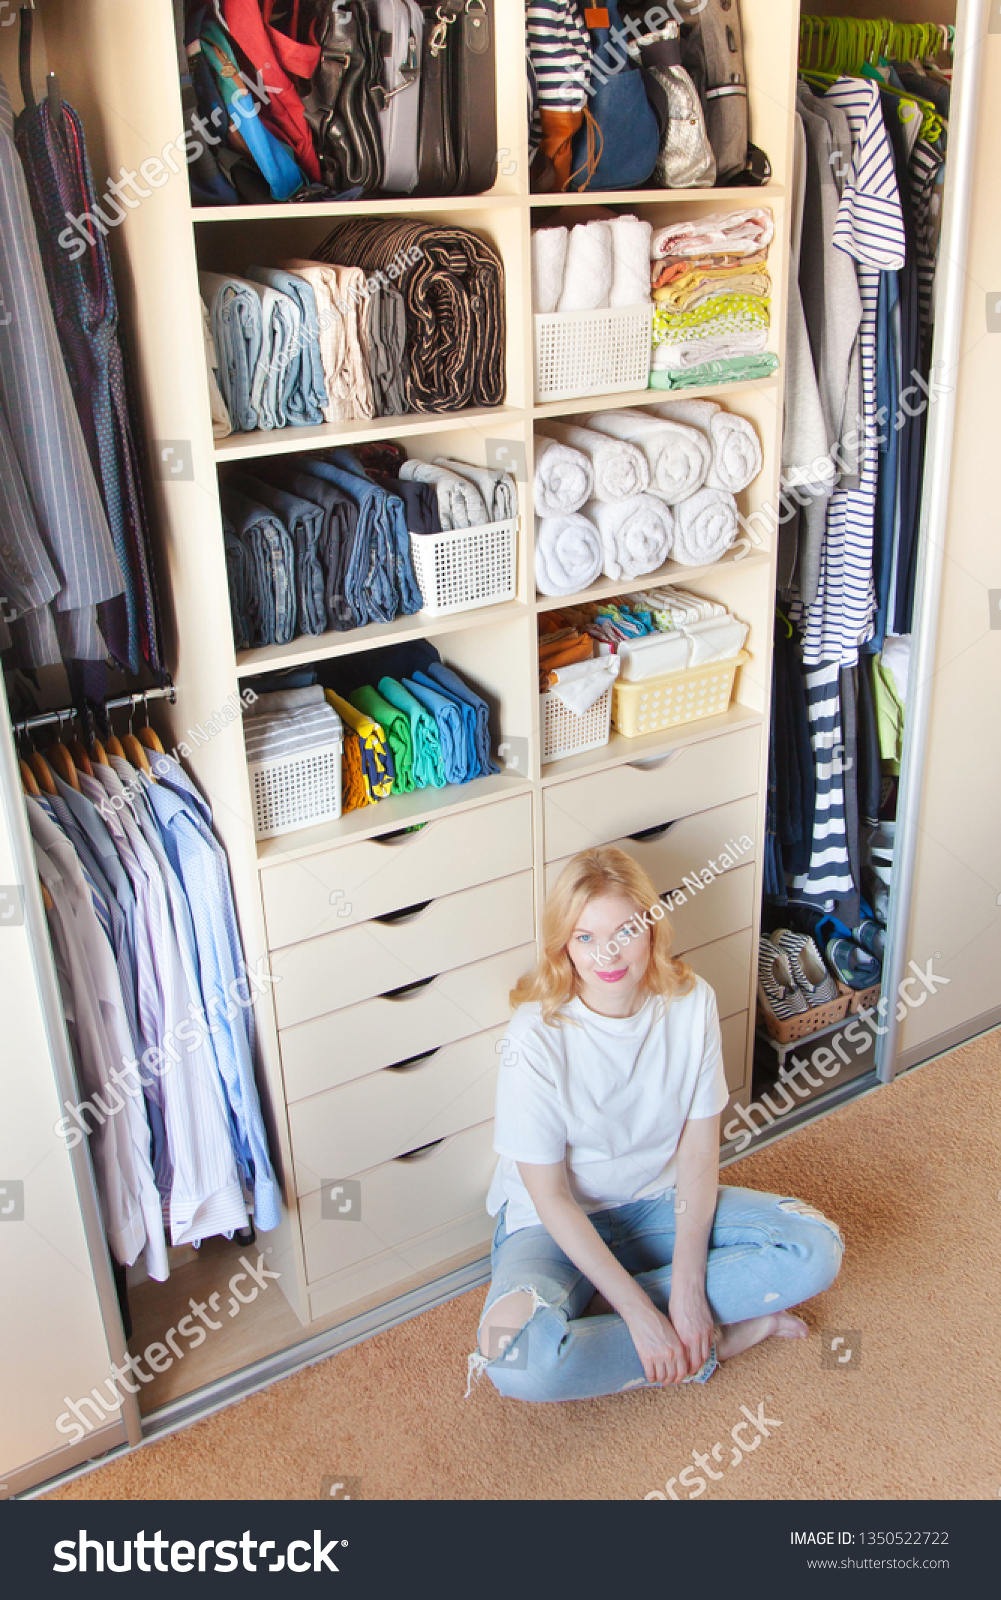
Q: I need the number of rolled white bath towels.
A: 7